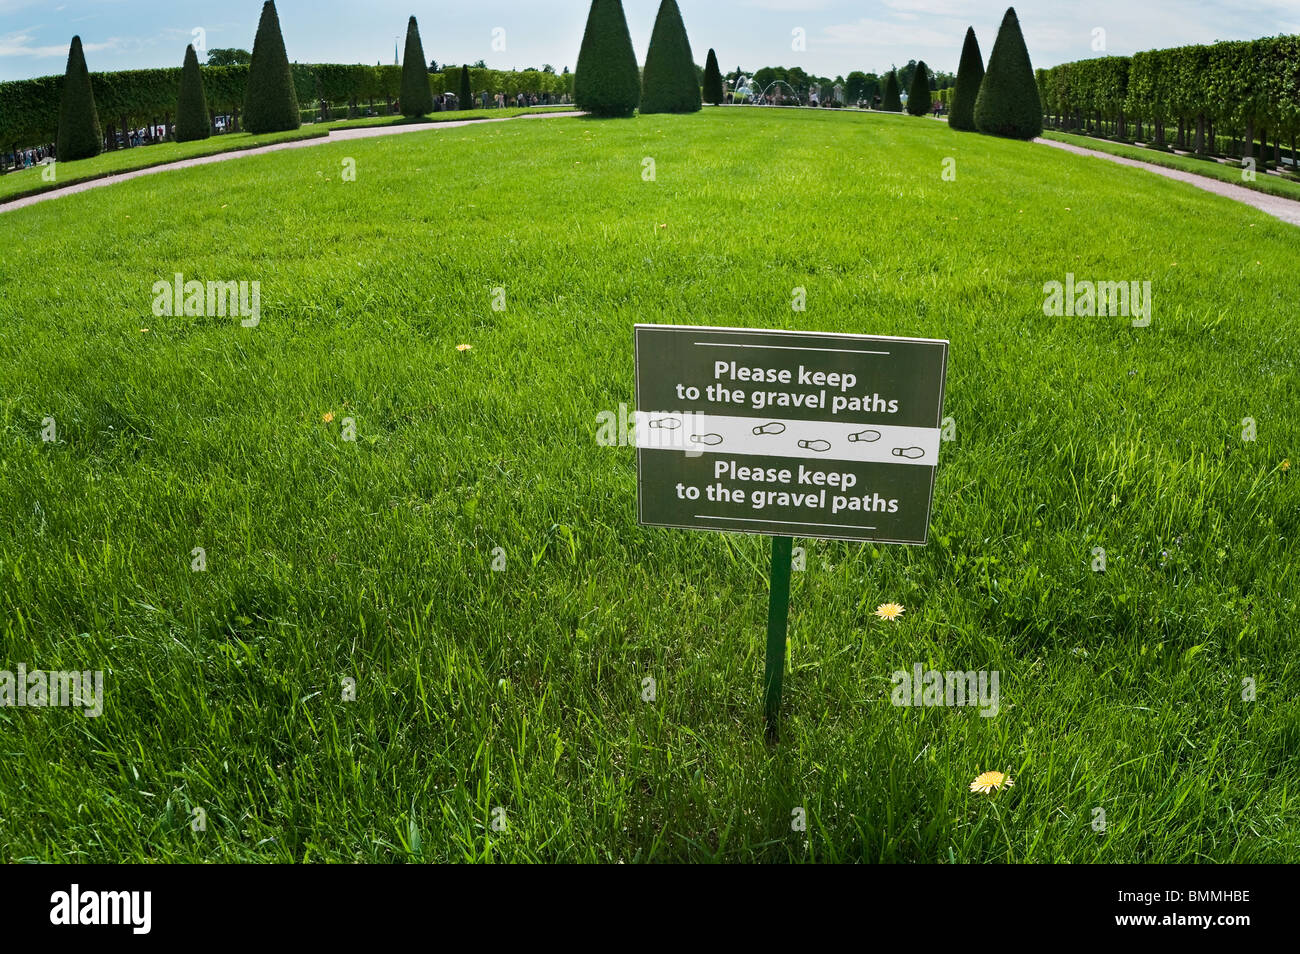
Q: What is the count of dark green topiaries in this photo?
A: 12